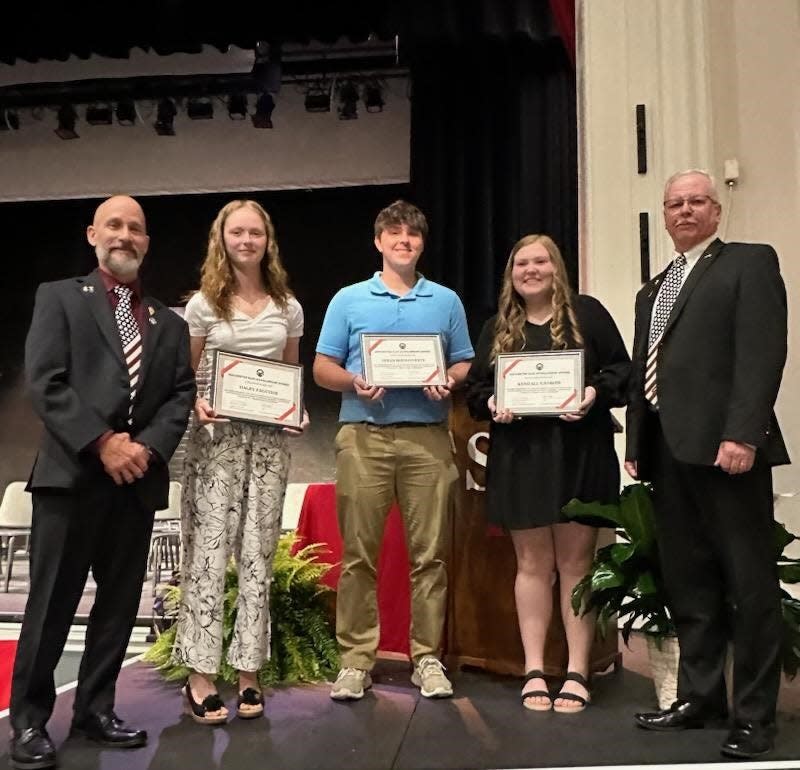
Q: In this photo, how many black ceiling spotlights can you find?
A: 11